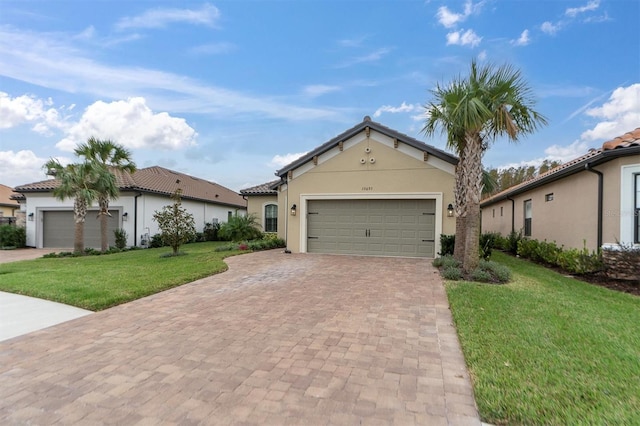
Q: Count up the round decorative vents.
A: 3